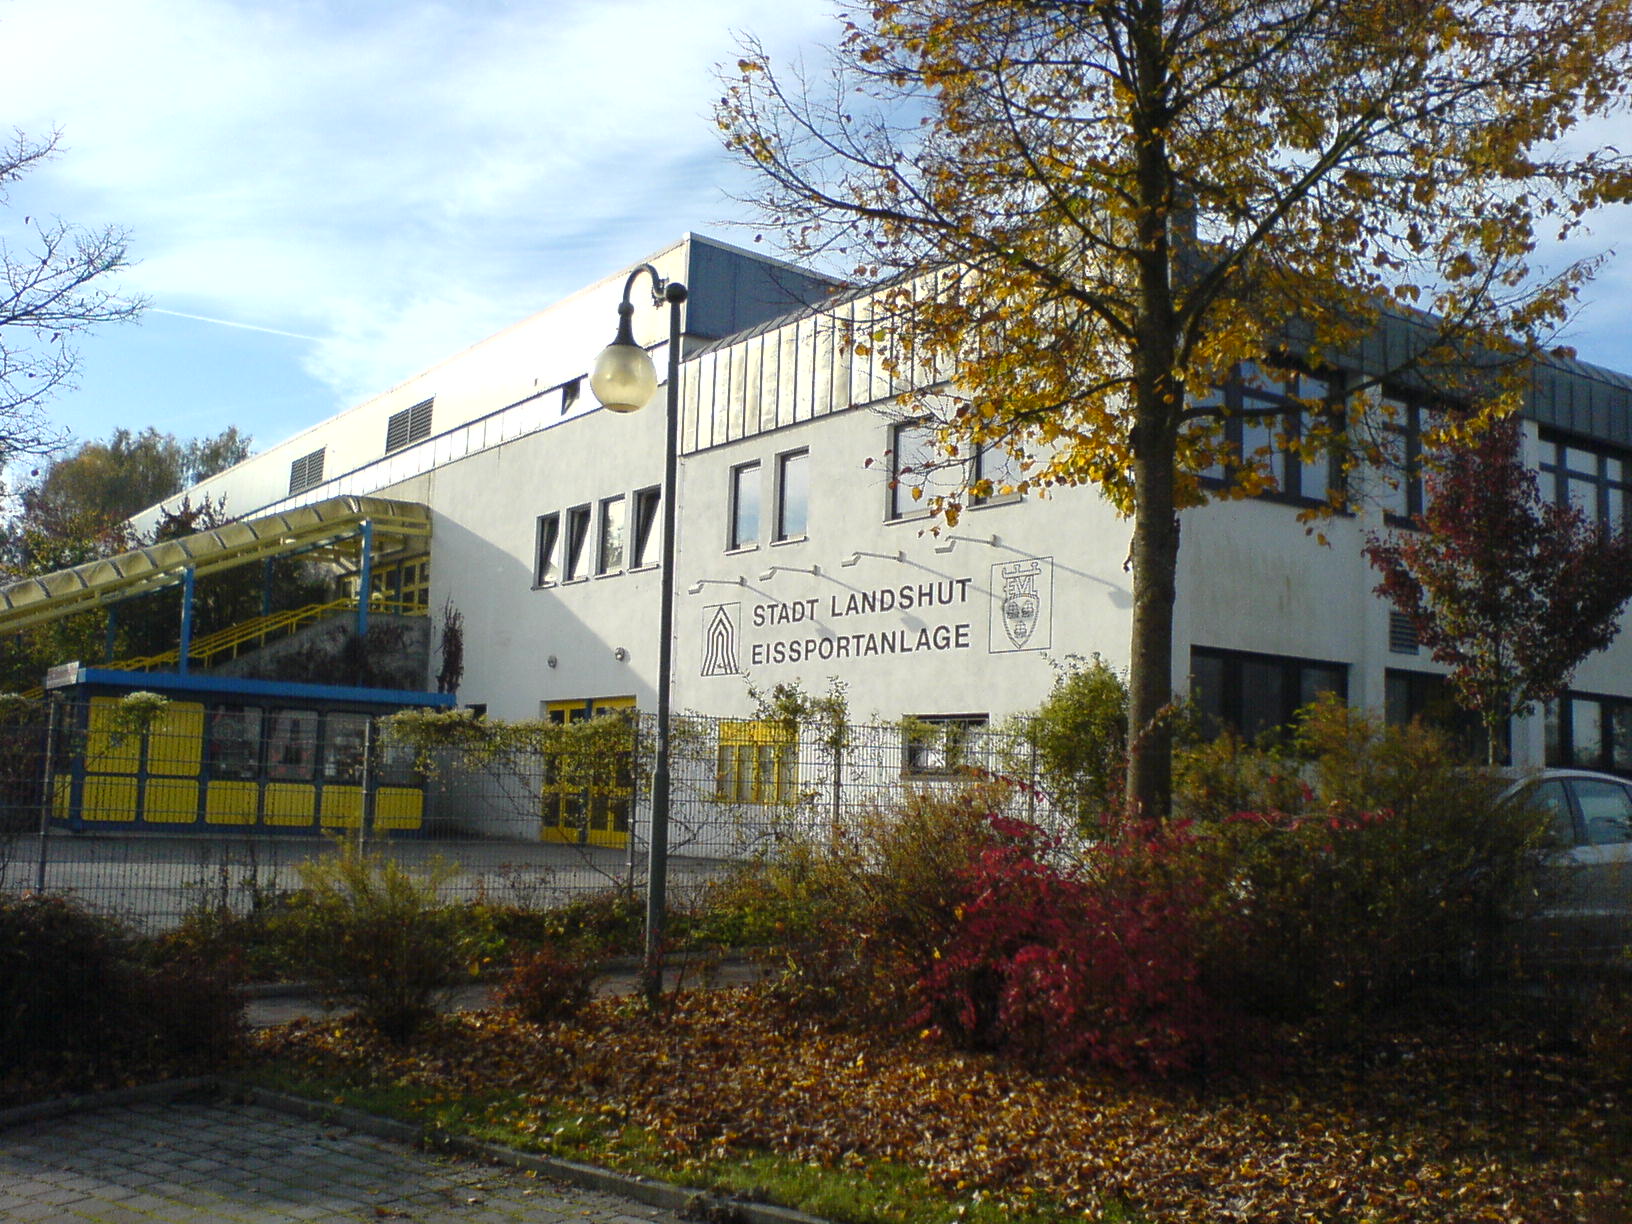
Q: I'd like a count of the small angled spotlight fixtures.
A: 4